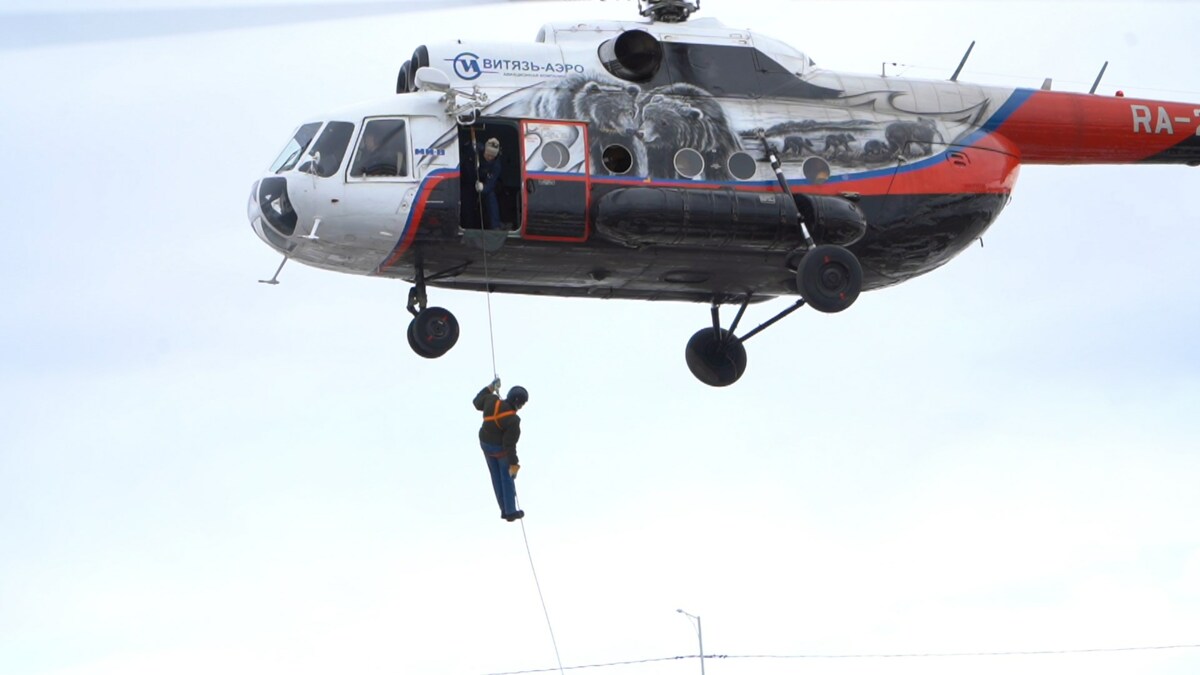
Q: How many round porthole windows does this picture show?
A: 5